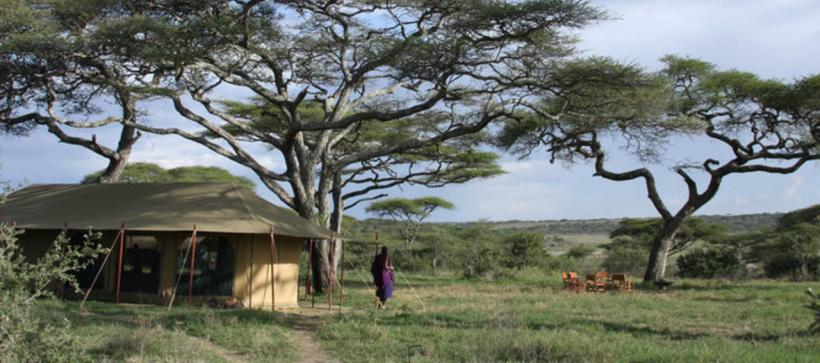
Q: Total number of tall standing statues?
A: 0